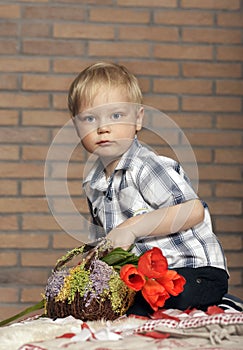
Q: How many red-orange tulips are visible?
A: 4